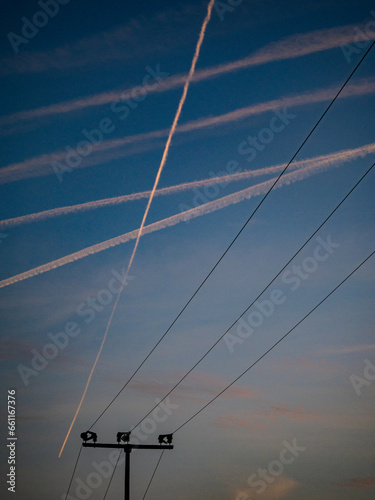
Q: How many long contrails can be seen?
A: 5